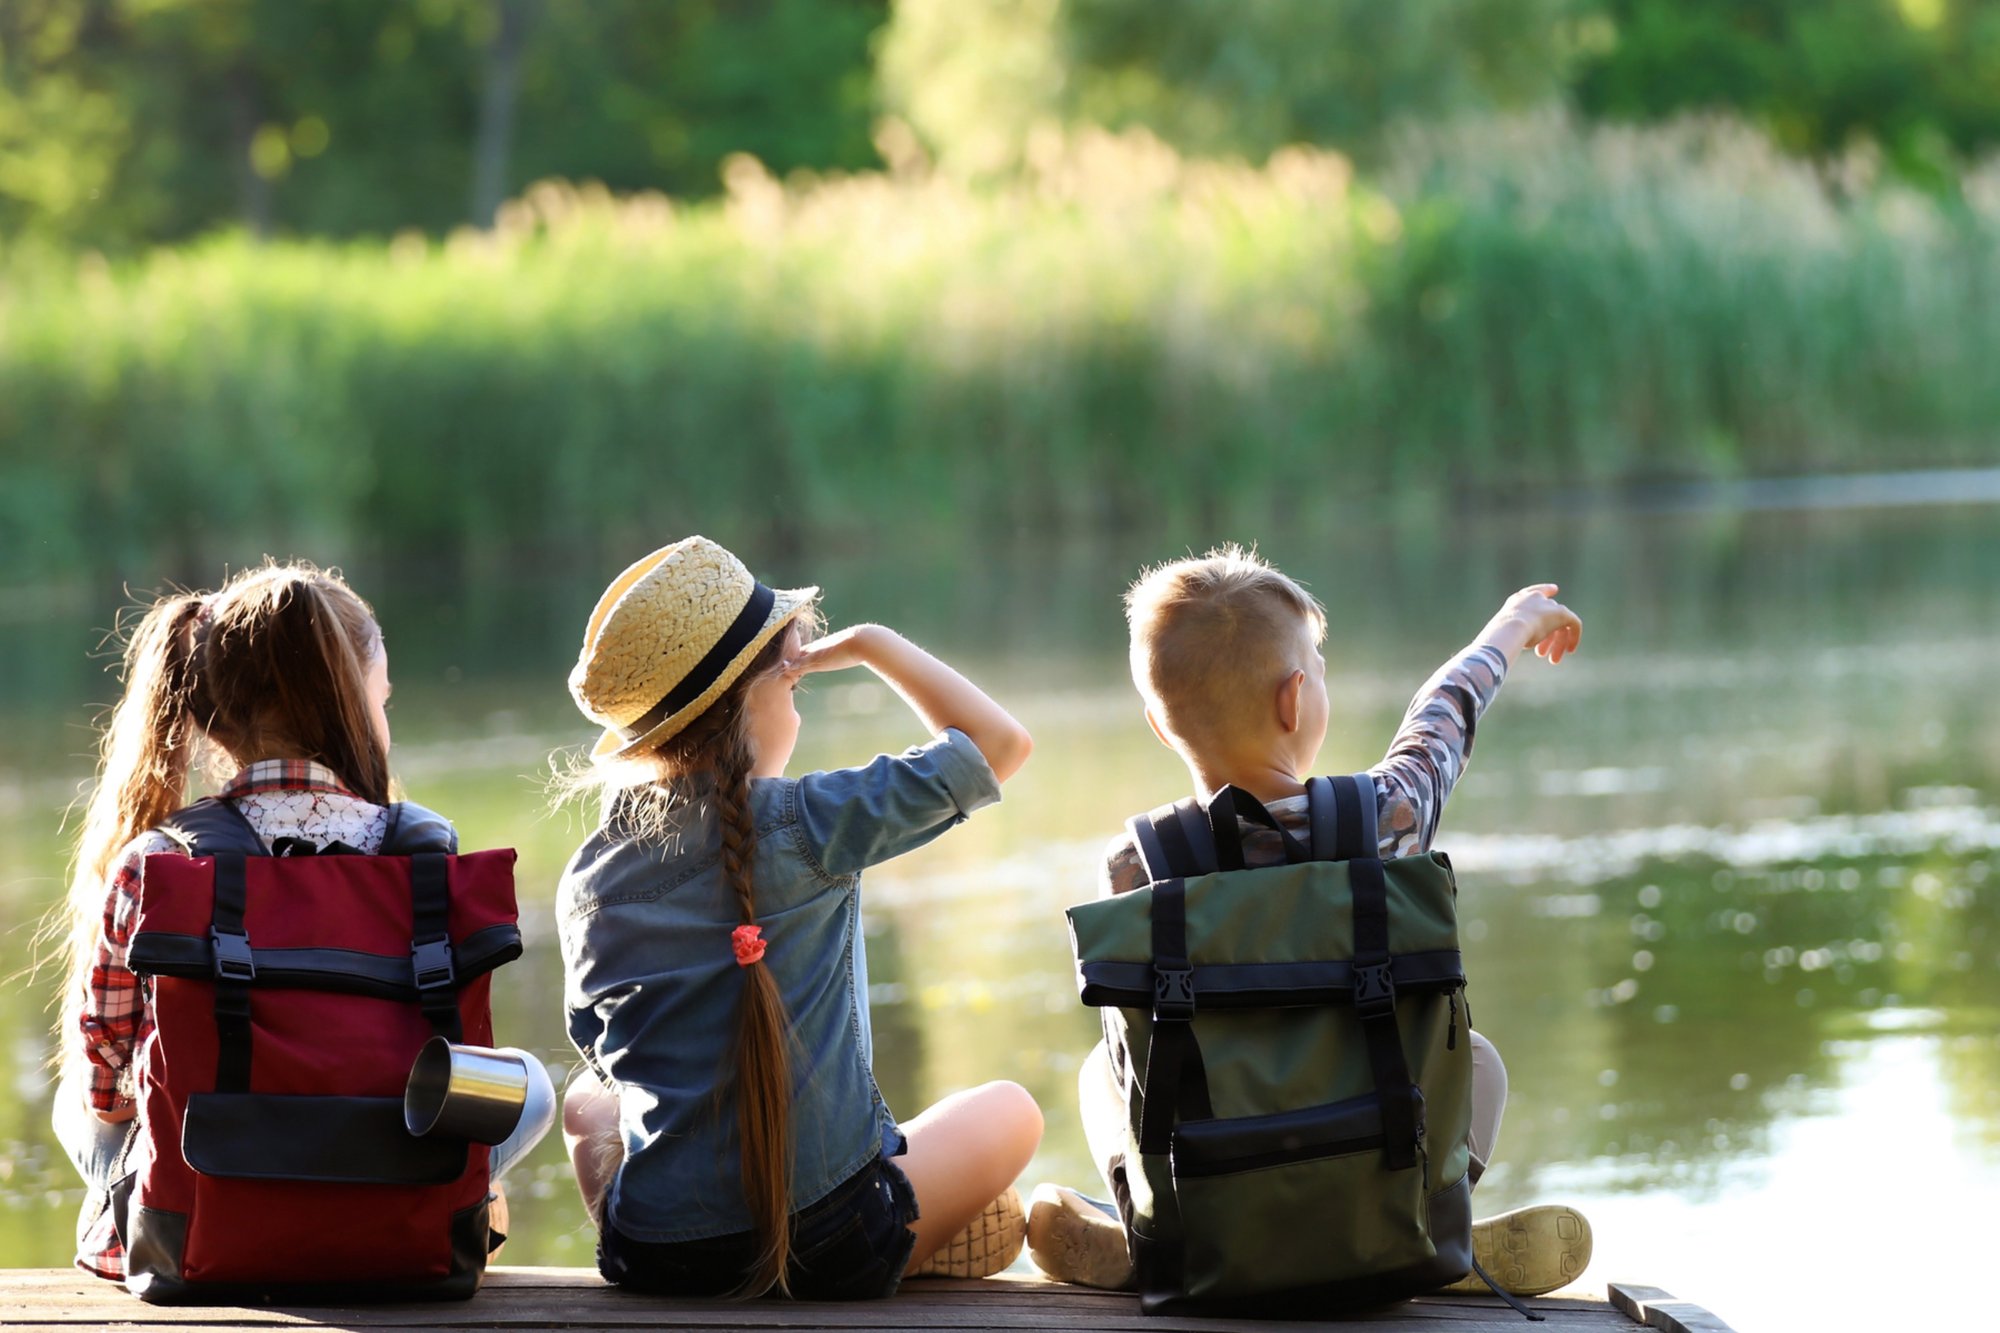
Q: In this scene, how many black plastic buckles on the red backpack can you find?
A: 2